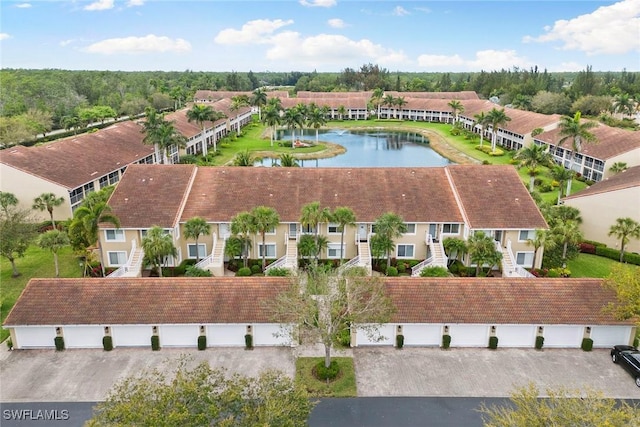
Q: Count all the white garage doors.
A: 12